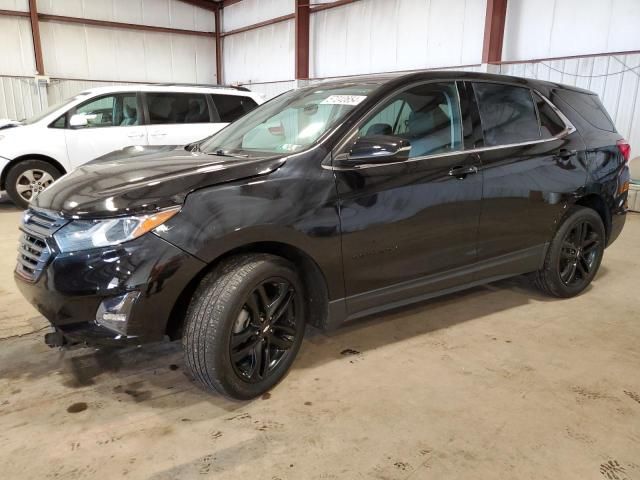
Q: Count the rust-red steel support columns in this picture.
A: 4